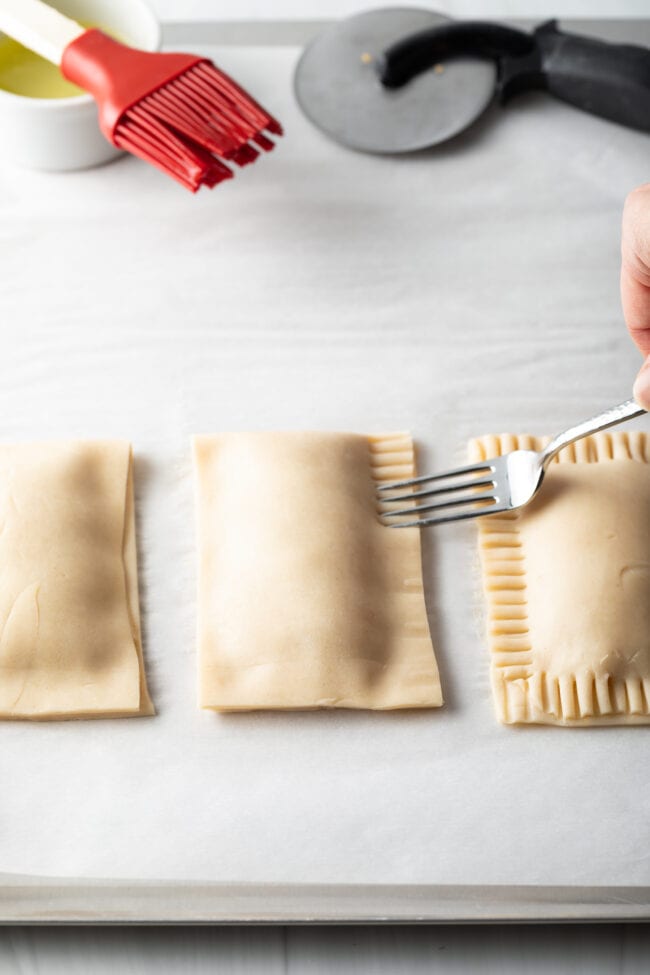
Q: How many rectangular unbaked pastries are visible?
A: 3